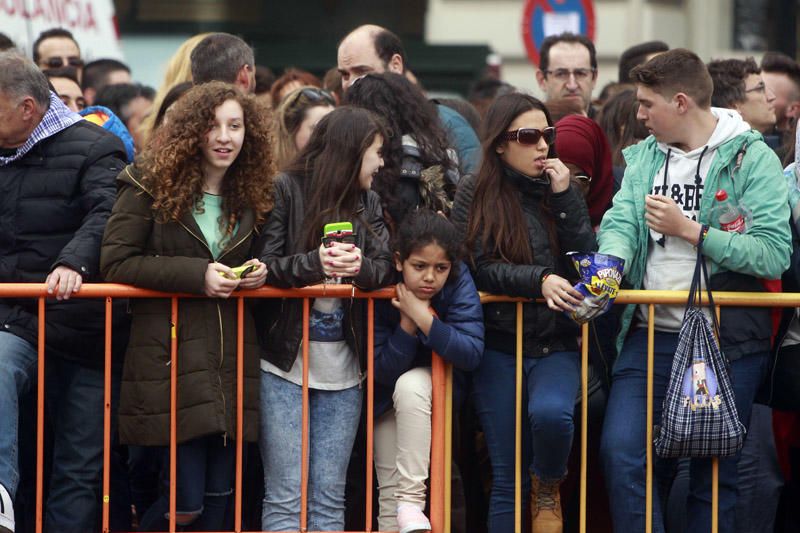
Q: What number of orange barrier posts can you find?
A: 7